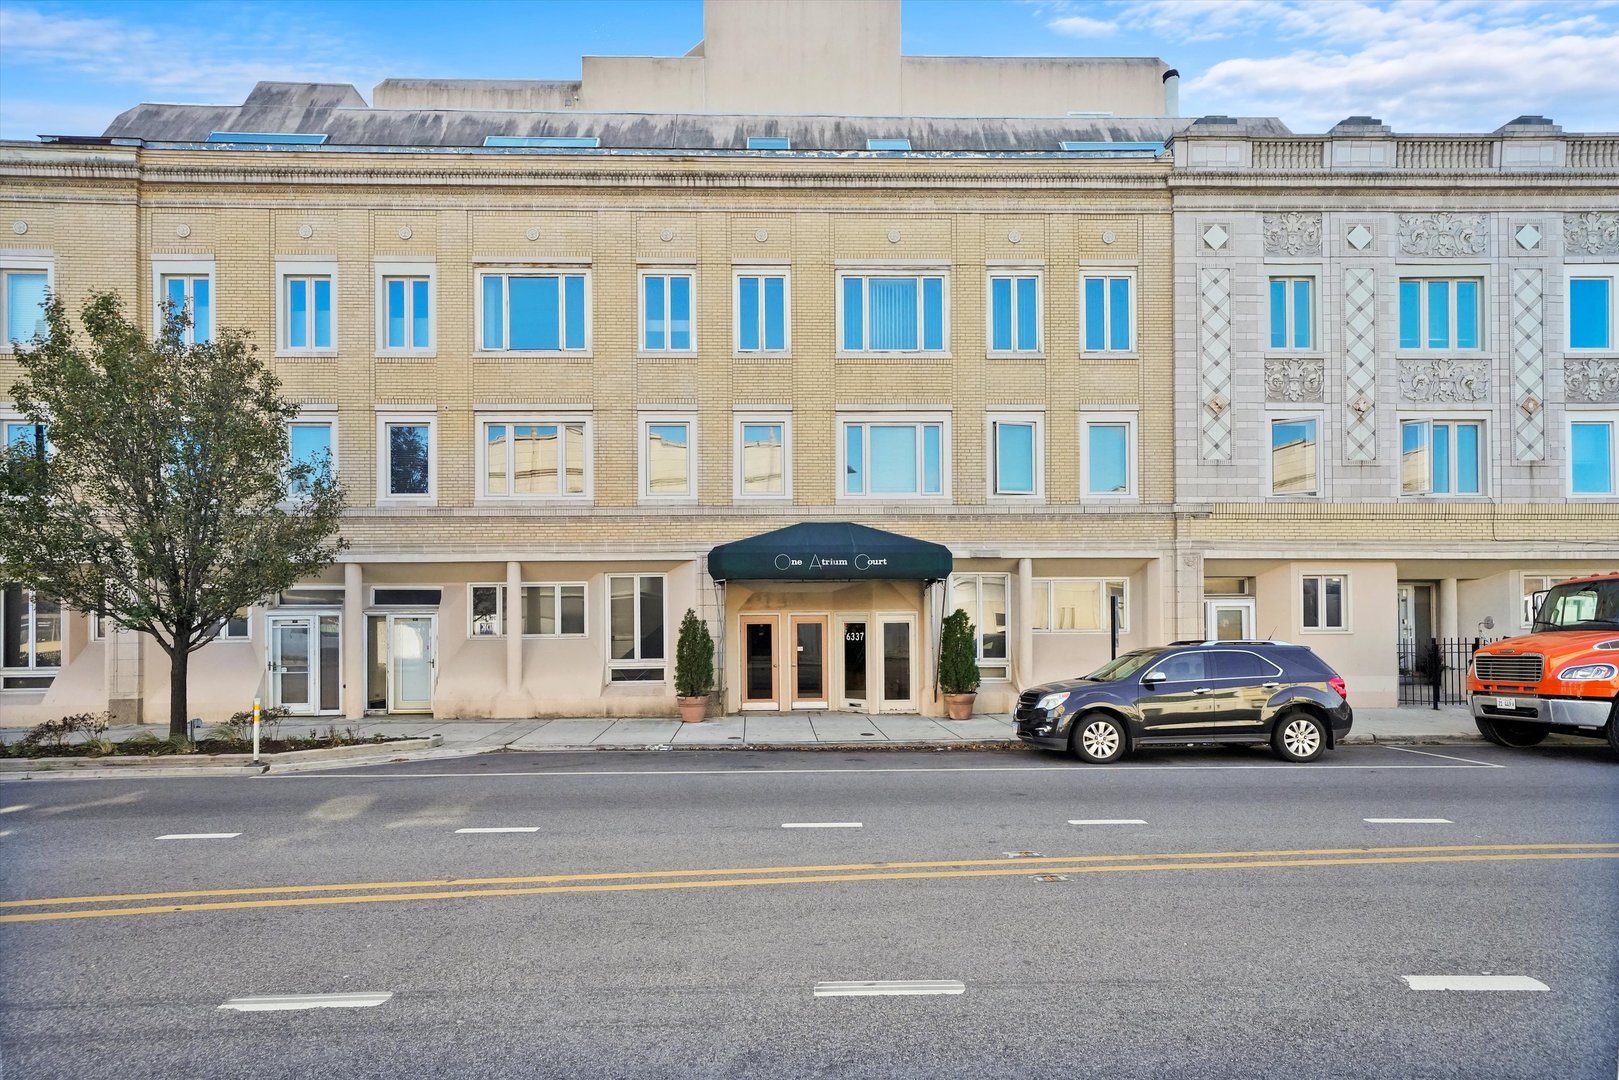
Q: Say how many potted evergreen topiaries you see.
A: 2